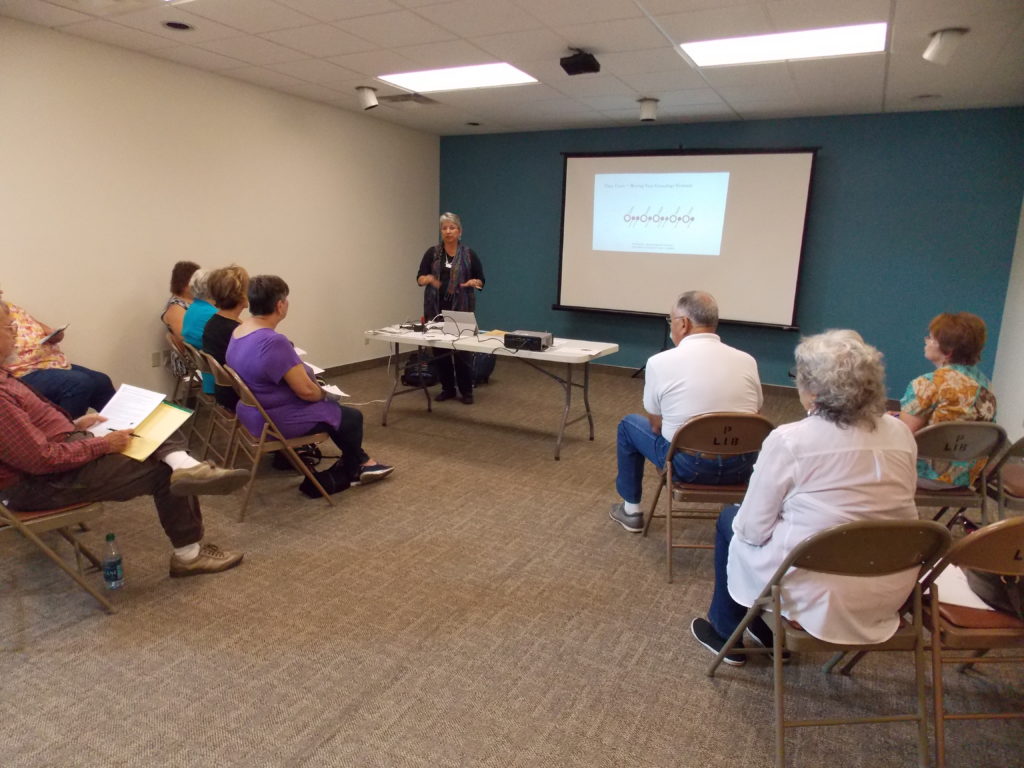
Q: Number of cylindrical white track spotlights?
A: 3